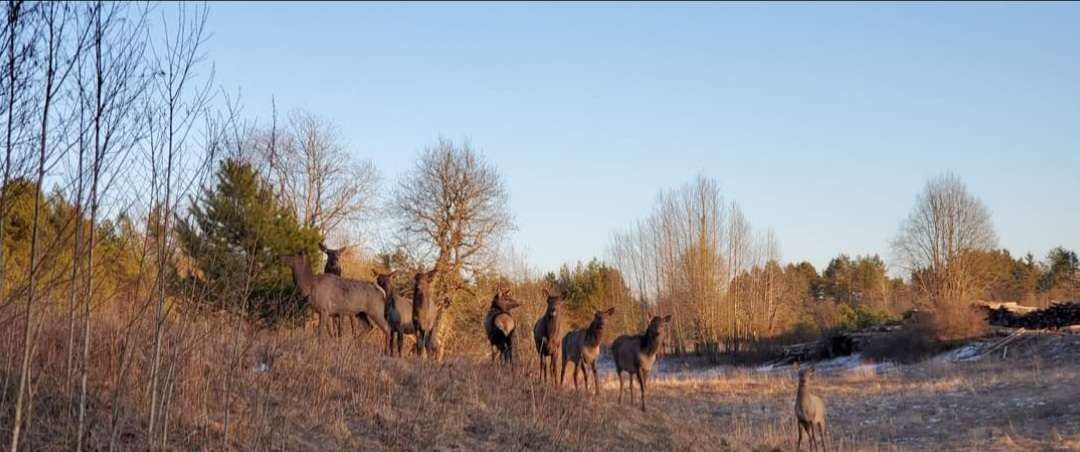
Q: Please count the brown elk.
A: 9